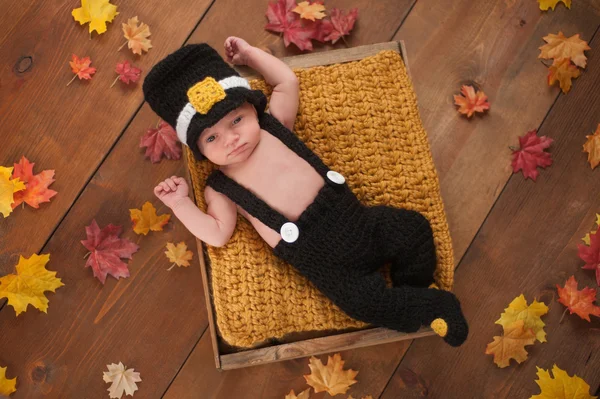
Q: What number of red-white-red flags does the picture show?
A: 0